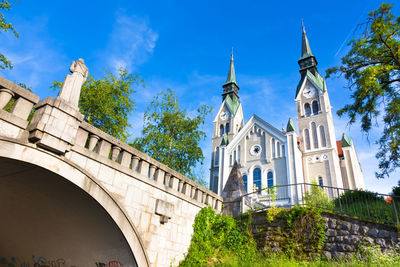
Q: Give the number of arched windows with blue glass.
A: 3